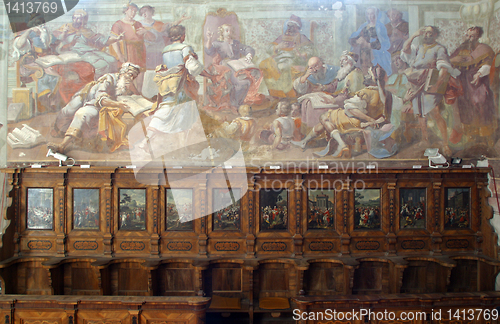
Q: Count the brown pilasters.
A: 11